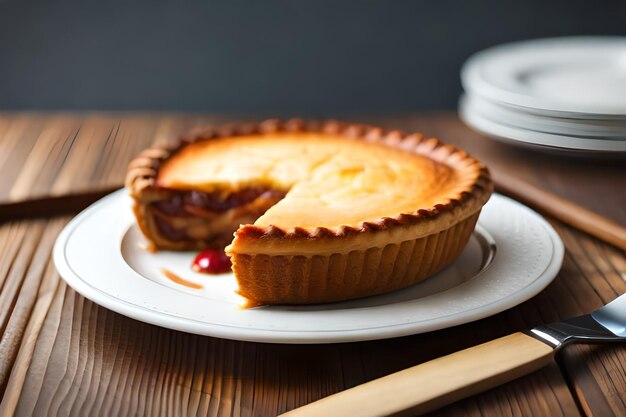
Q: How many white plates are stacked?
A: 3